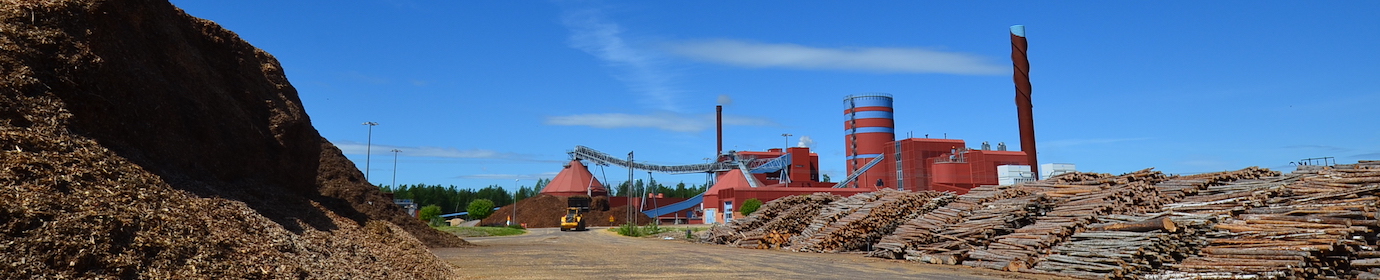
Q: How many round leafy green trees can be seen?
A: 3